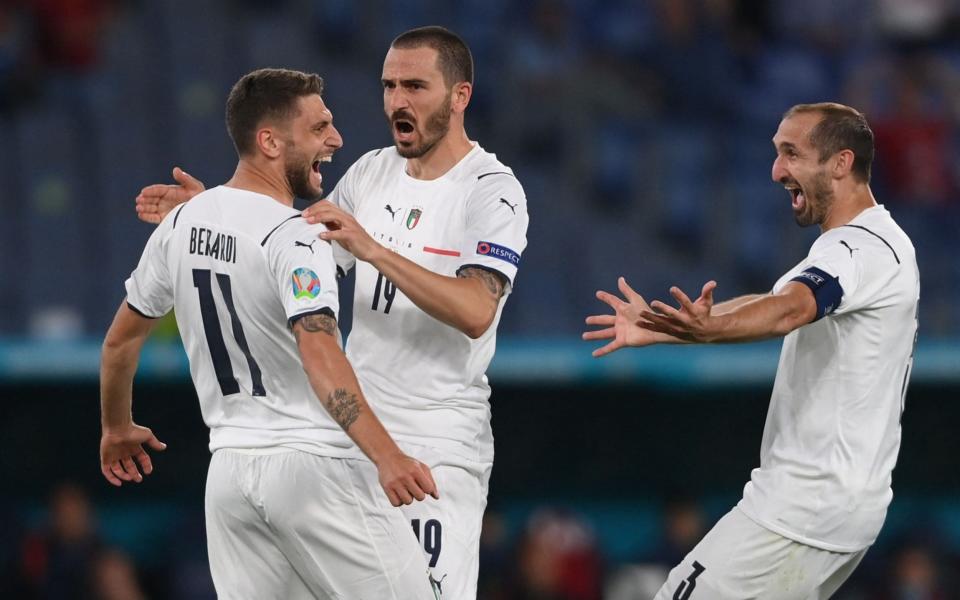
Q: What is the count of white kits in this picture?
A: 3